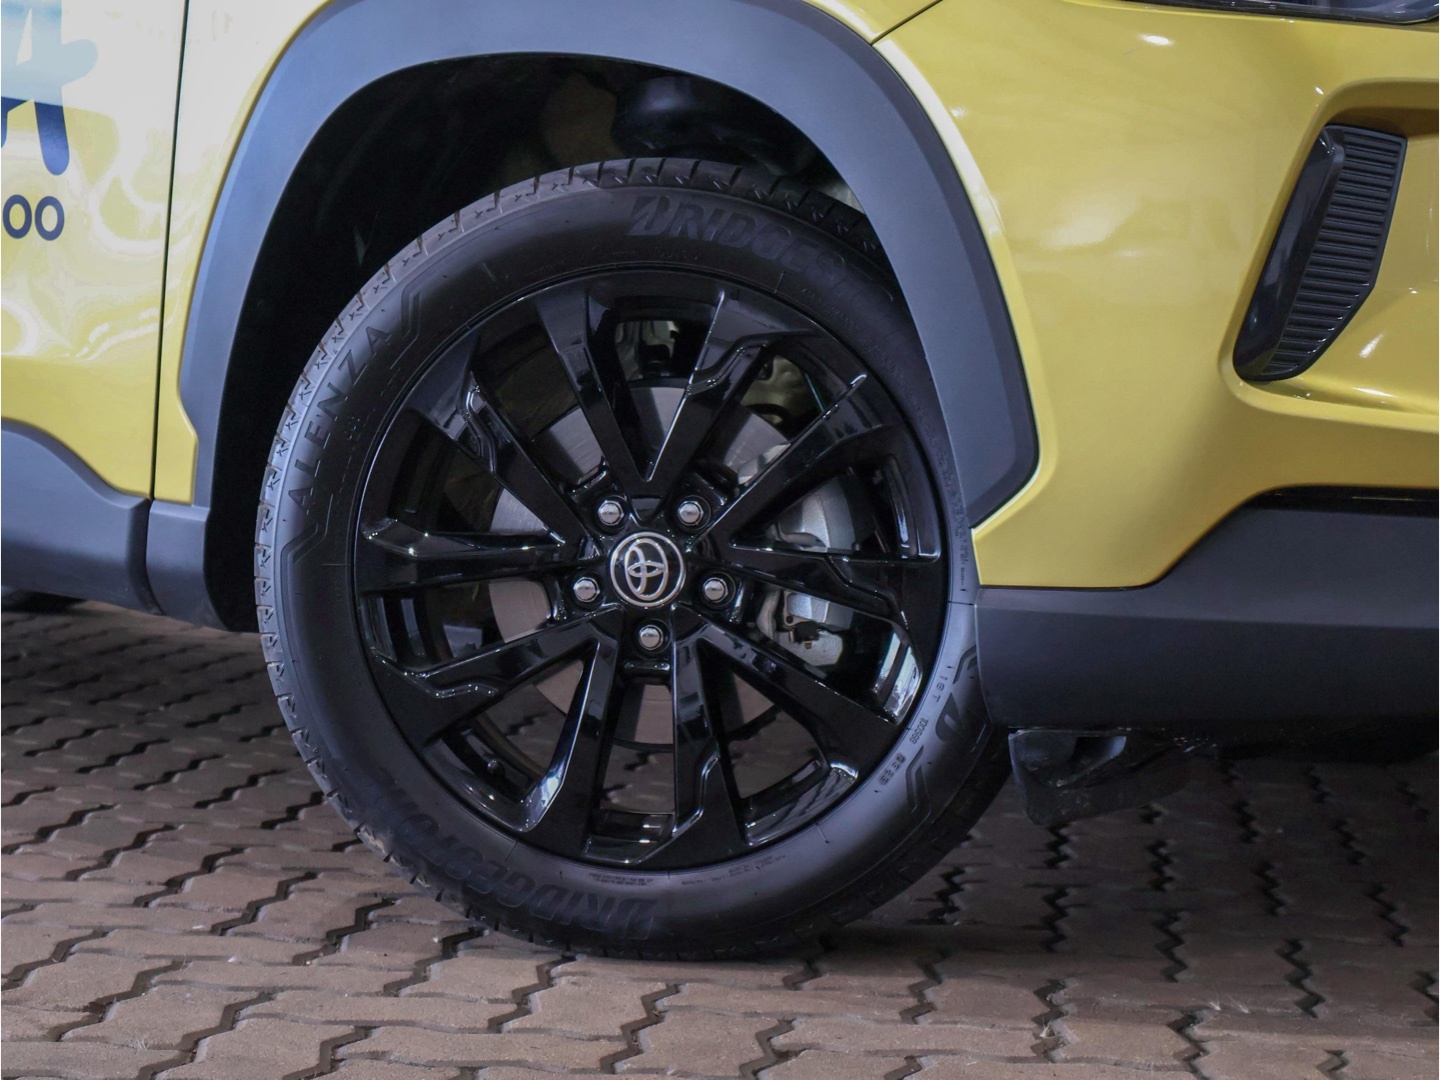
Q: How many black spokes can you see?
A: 10